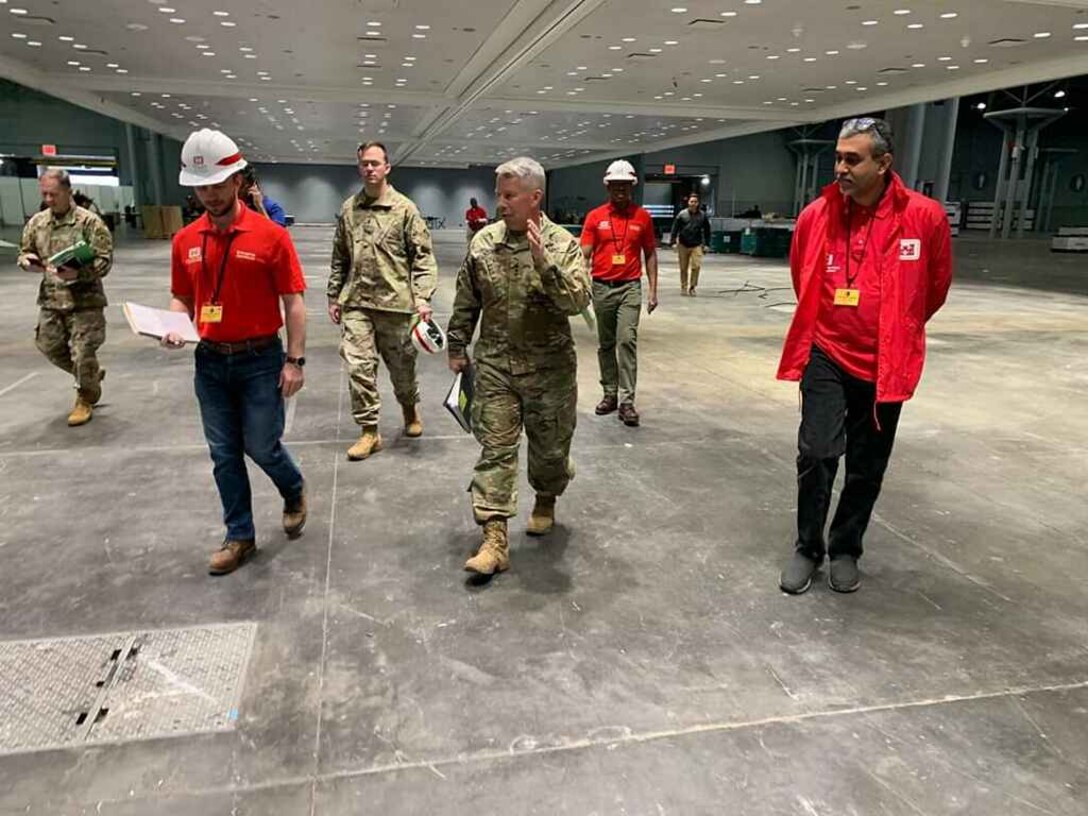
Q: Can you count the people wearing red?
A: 4